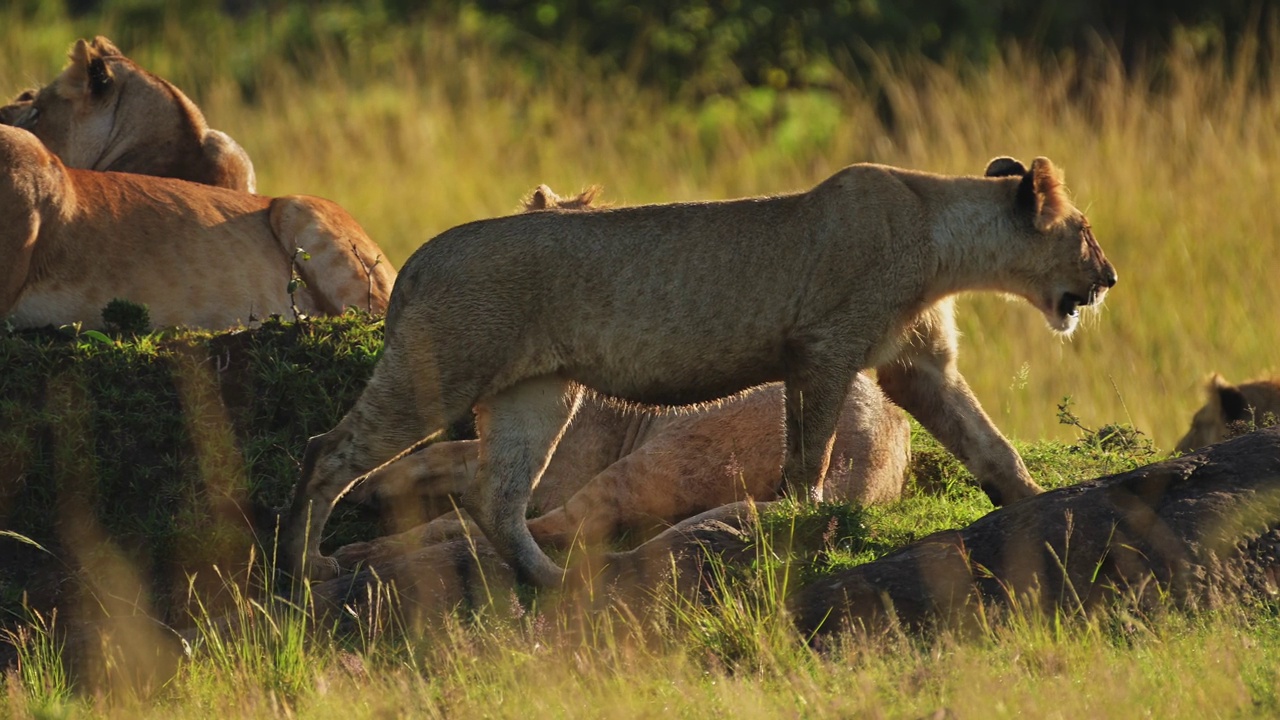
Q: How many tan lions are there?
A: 5